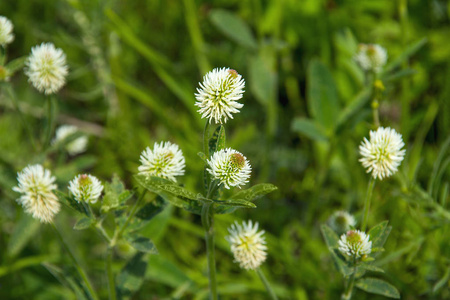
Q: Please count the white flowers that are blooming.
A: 13